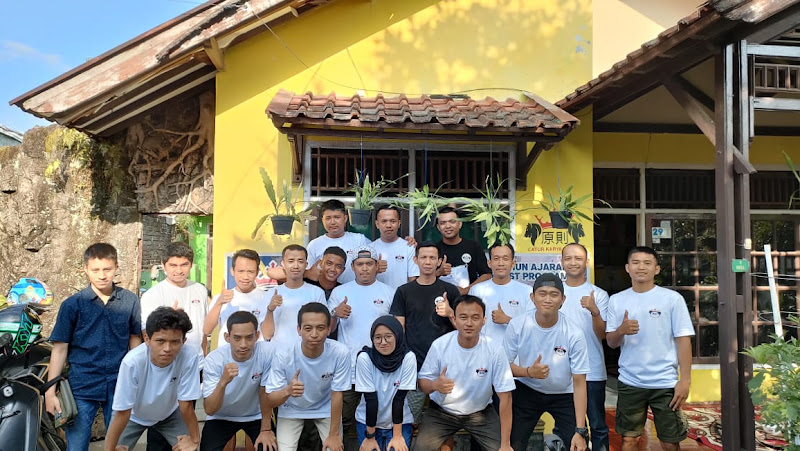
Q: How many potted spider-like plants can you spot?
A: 5